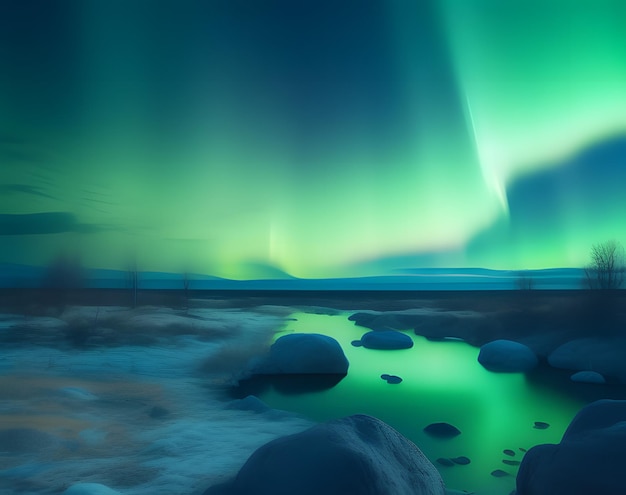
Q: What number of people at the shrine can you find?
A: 0